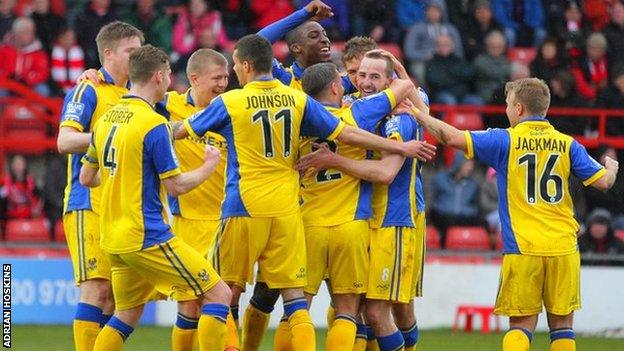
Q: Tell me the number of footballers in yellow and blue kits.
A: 9